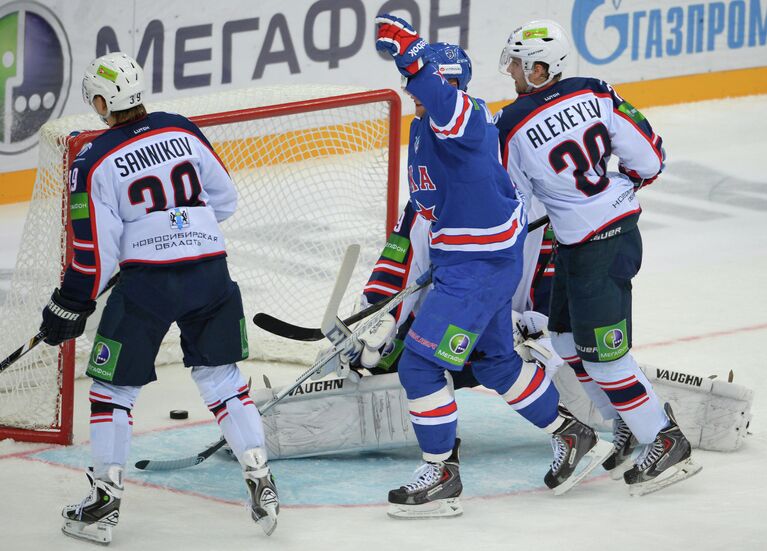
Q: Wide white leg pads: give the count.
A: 2